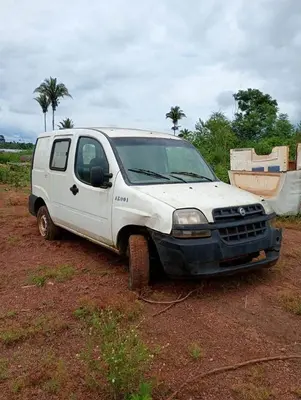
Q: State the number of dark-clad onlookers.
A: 0